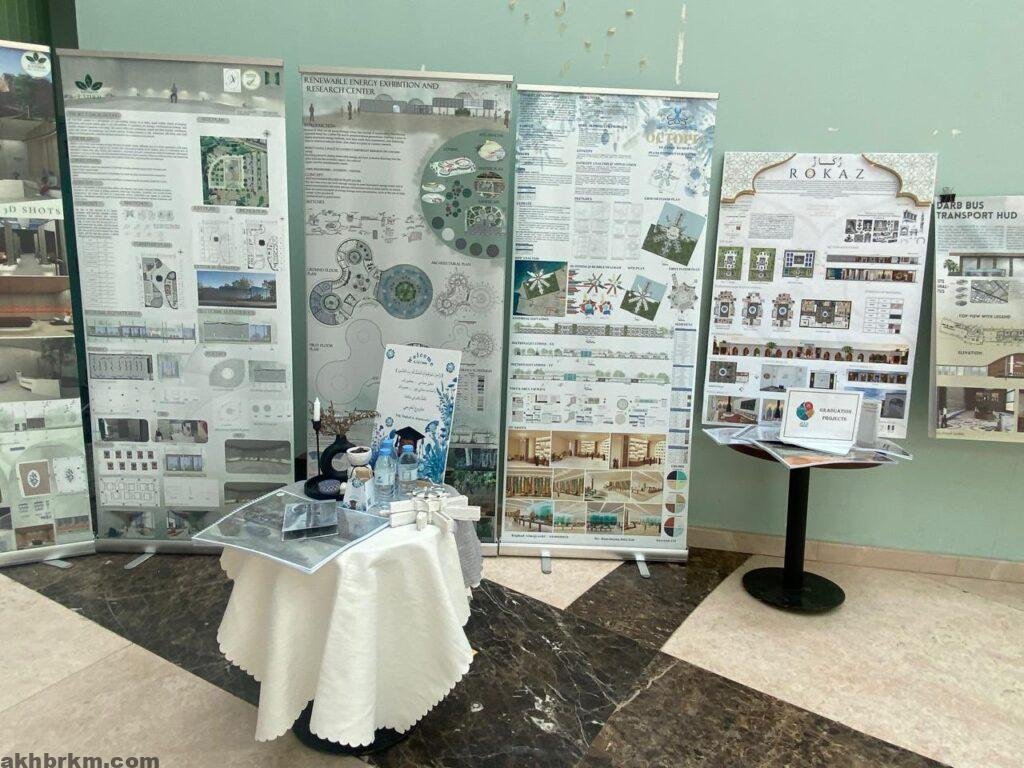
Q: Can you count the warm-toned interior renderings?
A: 11